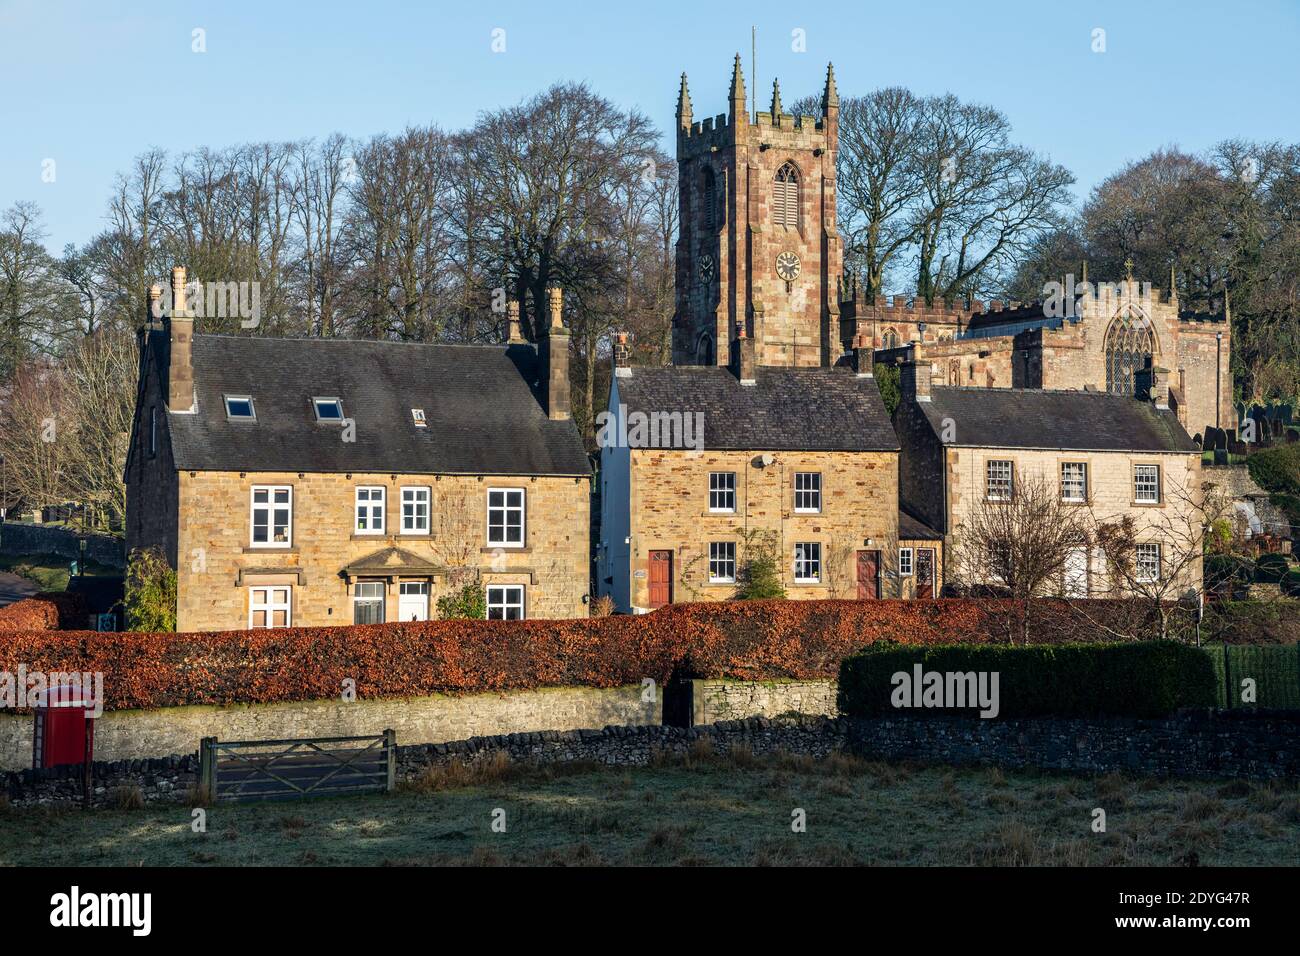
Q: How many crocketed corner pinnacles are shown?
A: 4